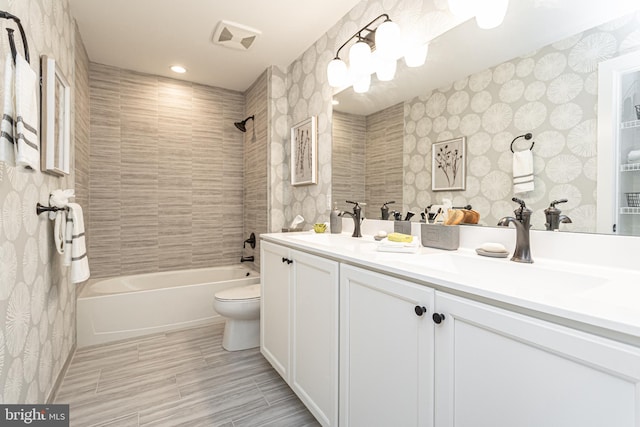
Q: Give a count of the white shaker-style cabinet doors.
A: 4